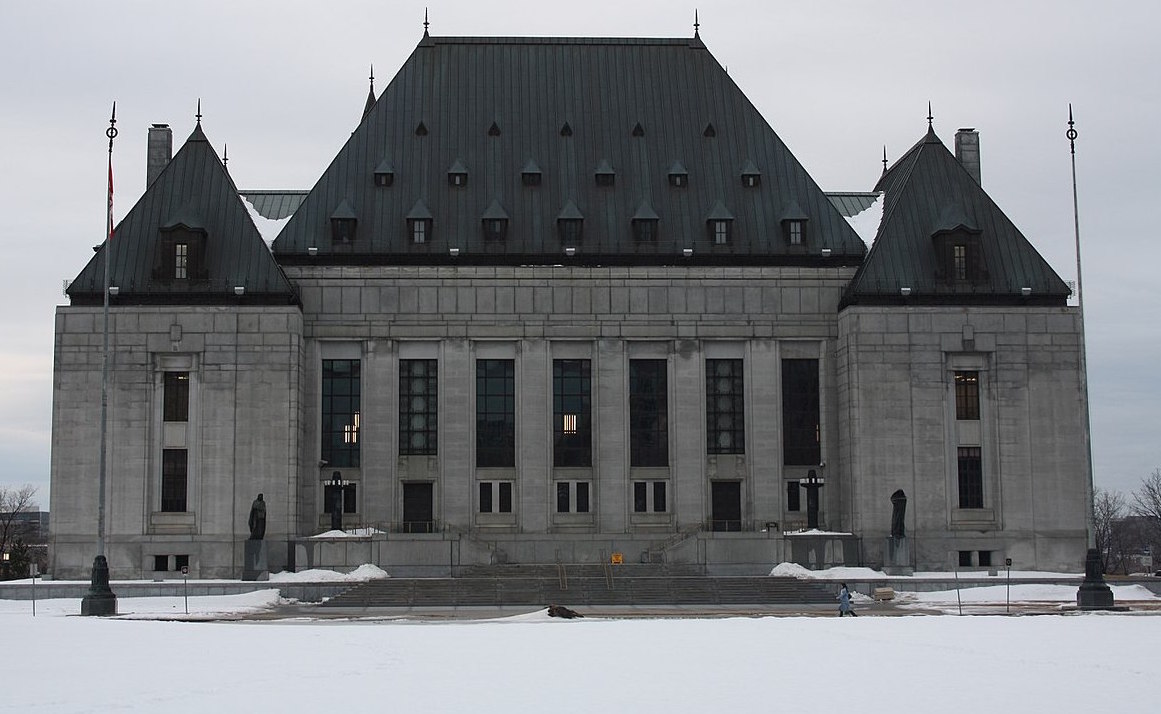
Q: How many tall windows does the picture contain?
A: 7